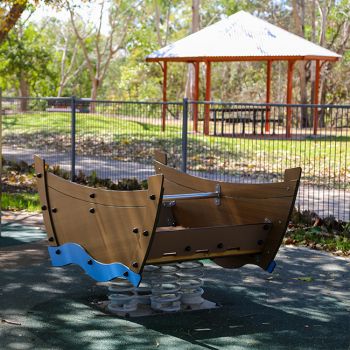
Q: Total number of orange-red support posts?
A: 6